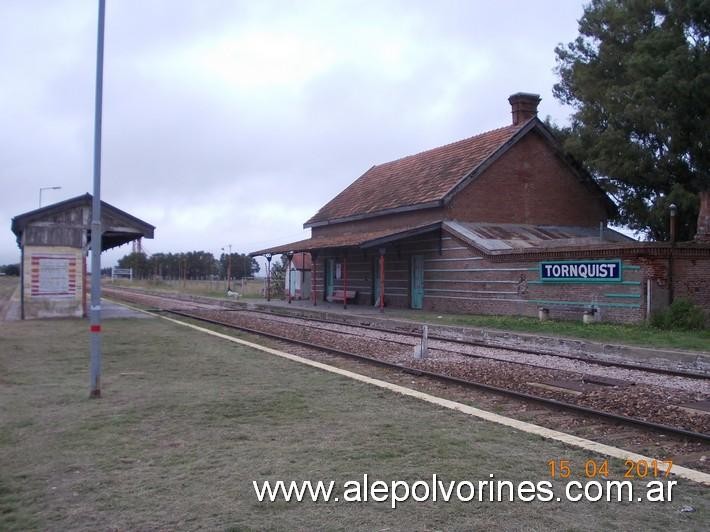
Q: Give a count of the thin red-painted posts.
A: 5